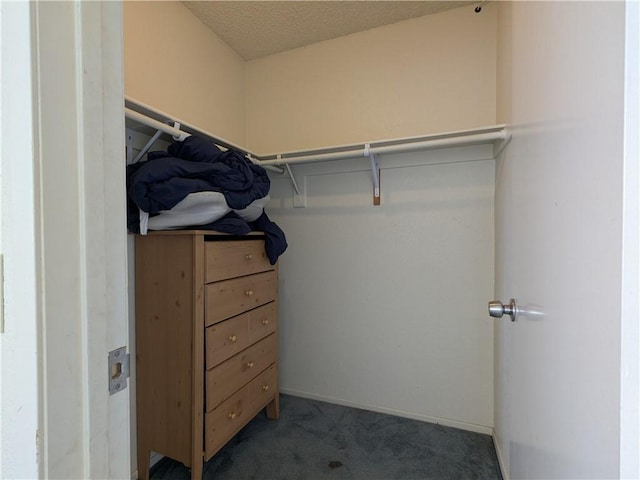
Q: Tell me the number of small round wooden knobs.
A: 7